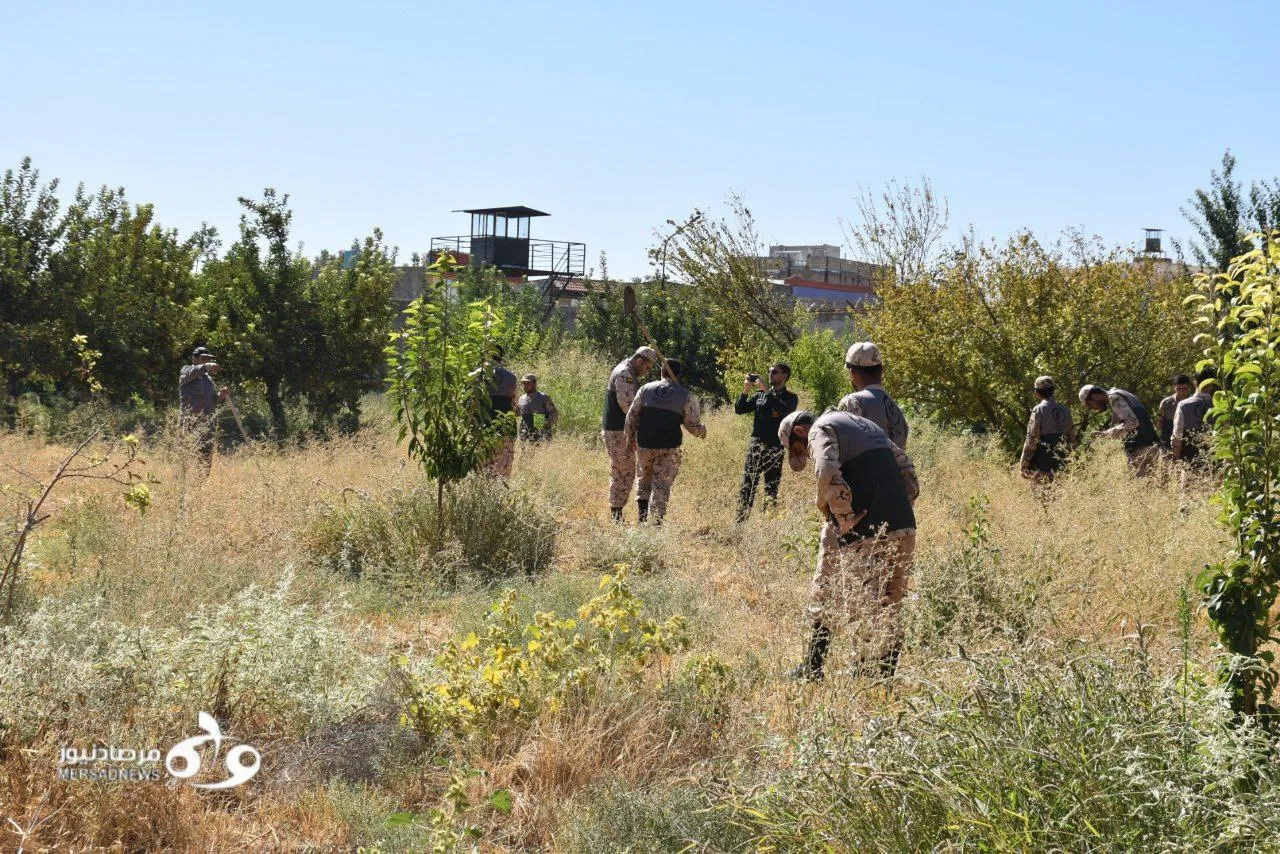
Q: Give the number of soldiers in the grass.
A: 12